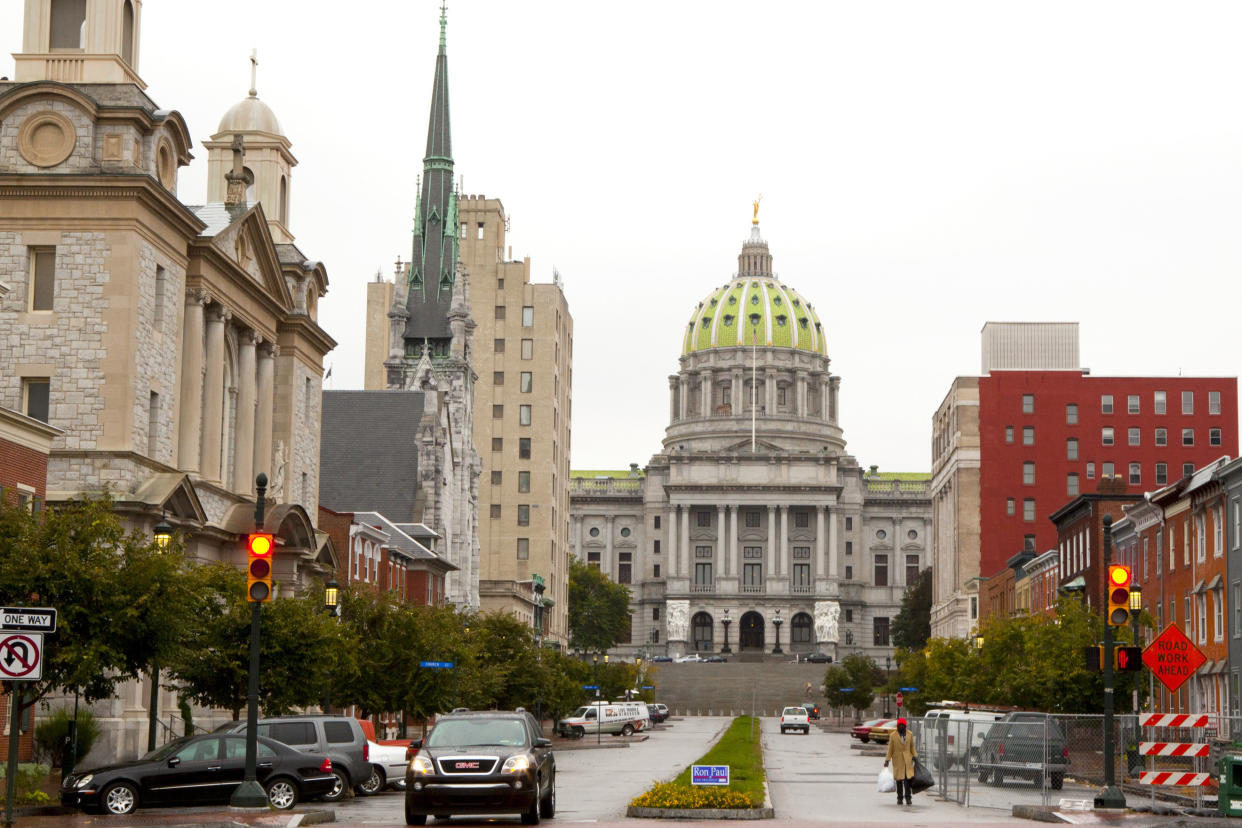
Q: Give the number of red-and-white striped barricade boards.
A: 3